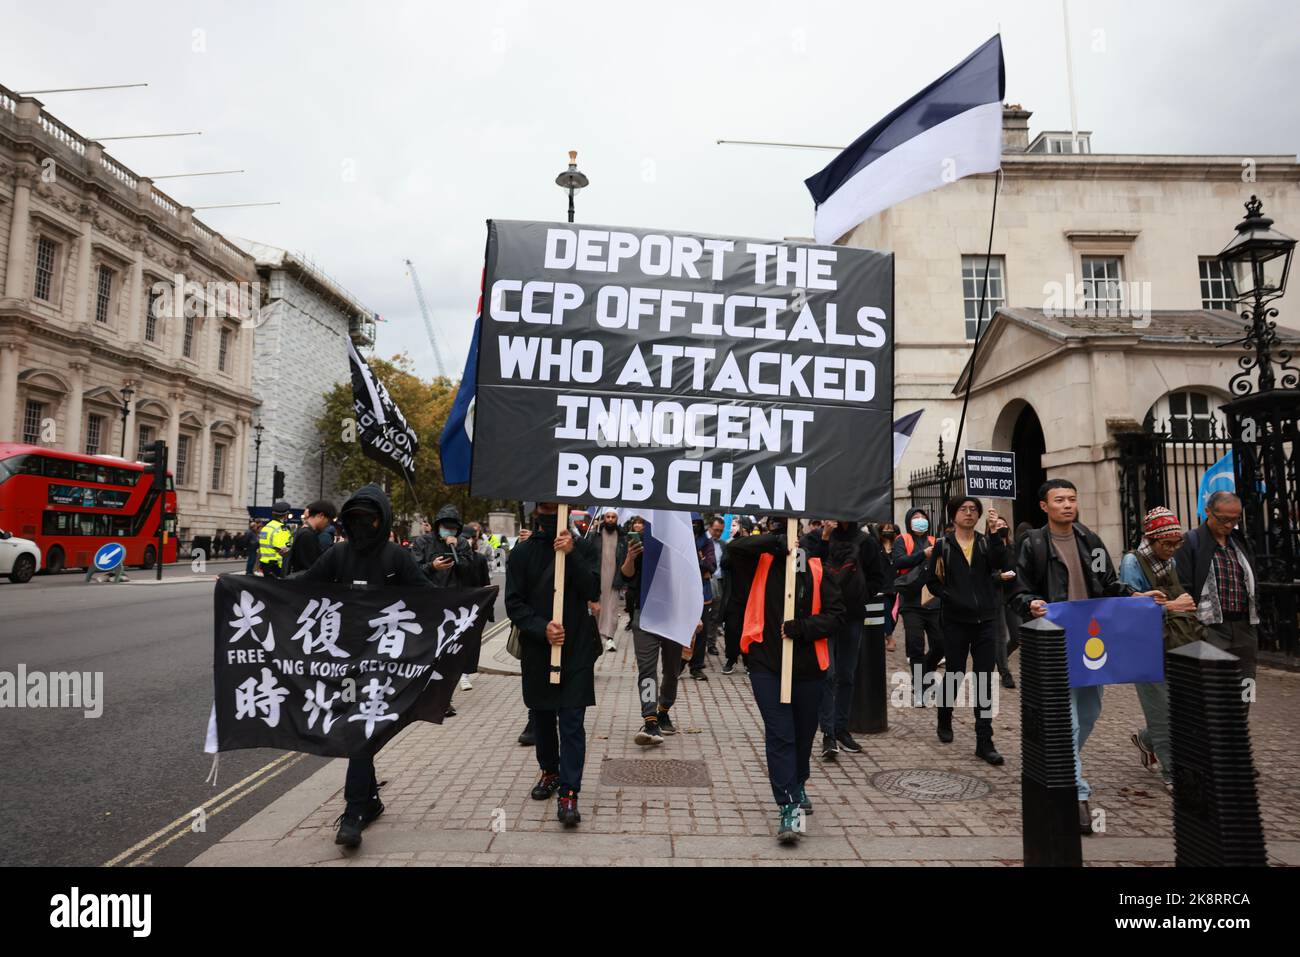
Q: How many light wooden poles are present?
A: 2